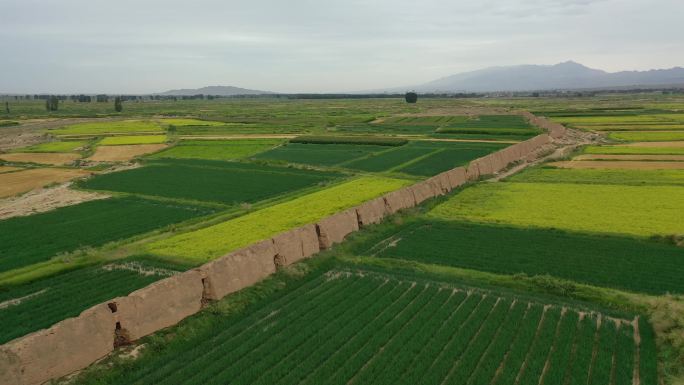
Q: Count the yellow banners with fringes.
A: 0